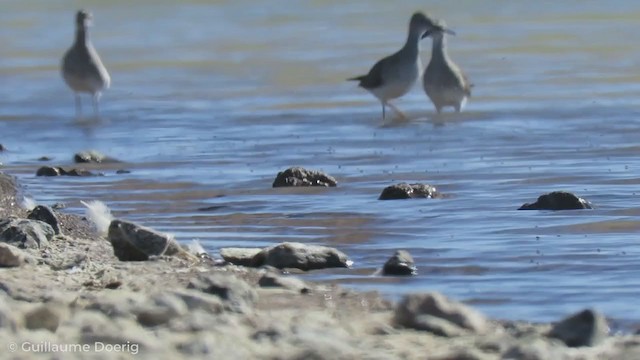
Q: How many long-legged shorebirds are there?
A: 3